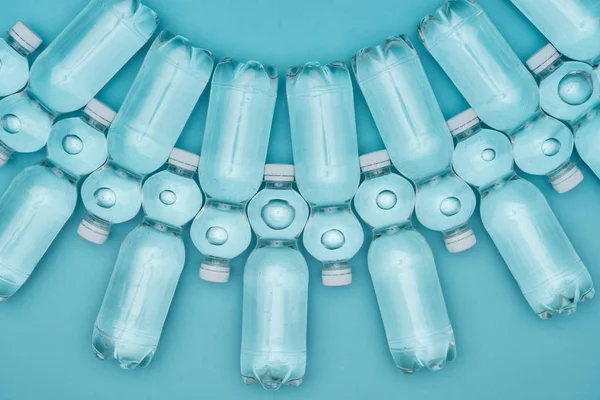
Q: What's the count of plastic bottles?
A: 14